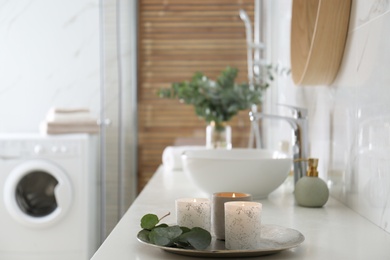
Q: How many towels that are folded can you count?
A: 2